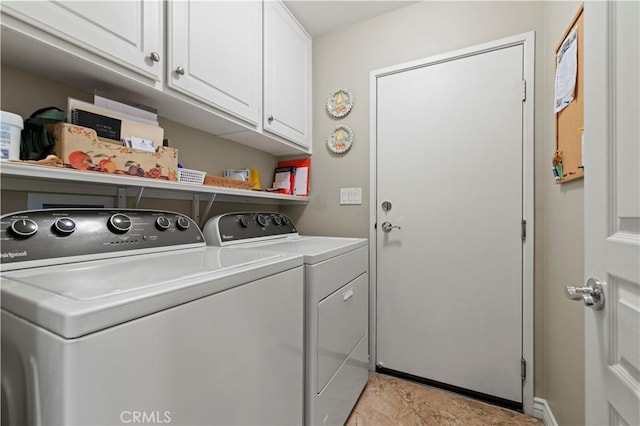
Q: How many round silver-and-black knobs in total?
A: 9